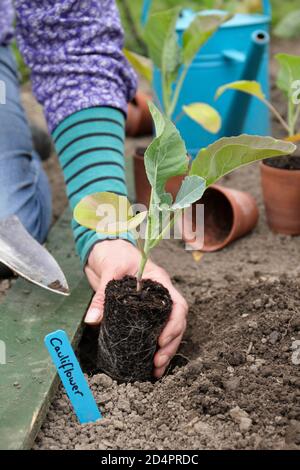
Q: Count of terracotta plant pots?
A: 4